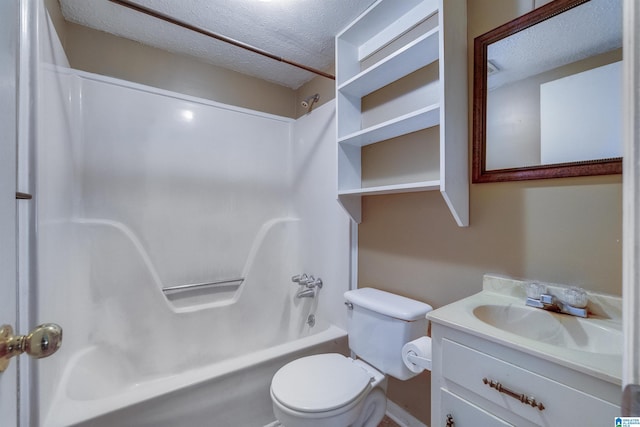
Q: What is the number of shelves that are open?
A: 3